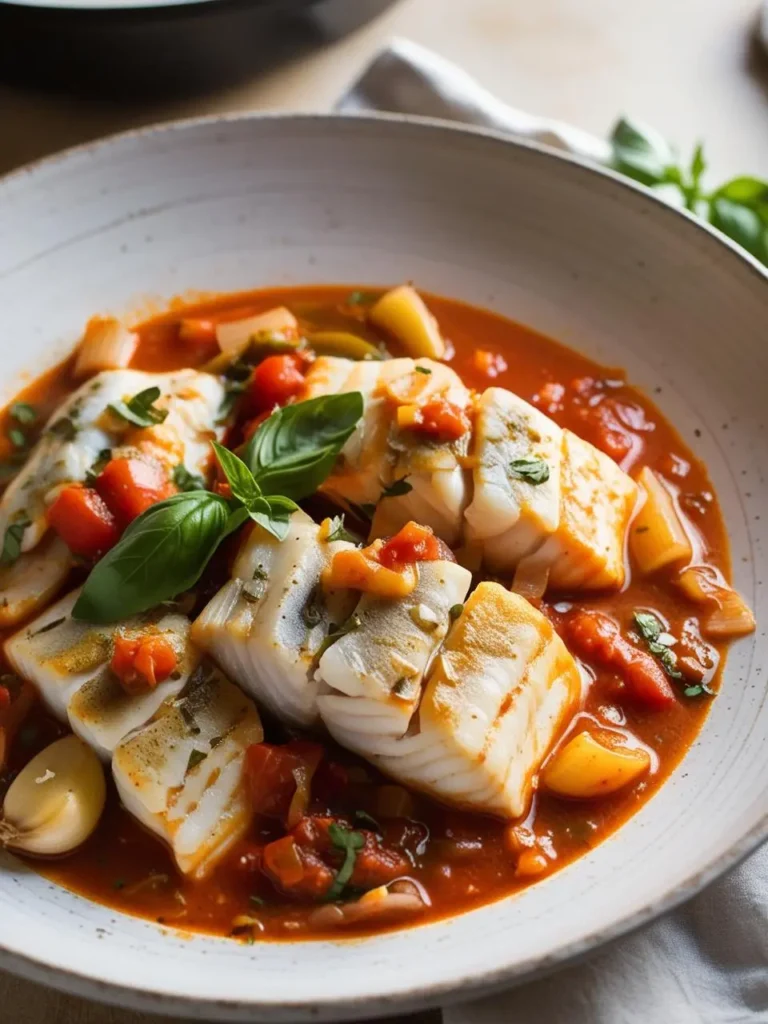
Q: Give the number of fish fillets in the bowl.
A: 4